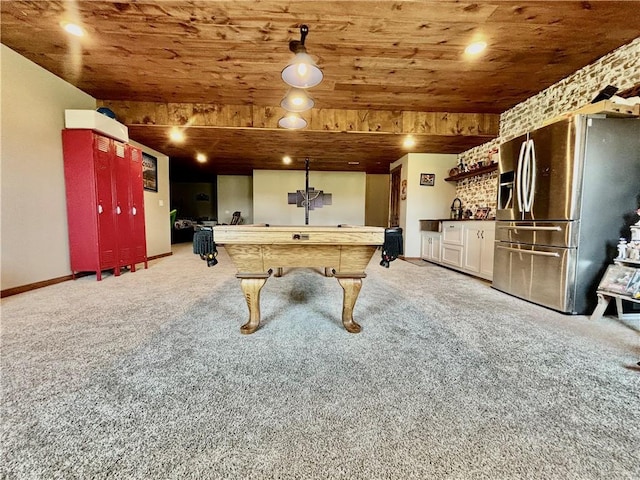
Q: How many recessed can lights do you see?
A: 6